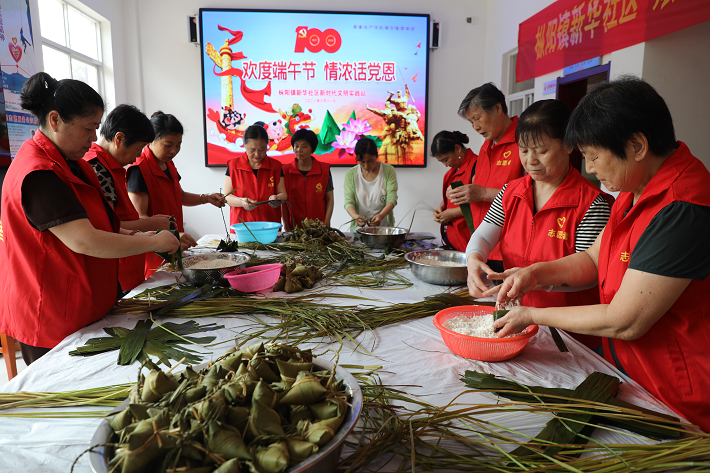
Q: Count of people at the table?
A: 10